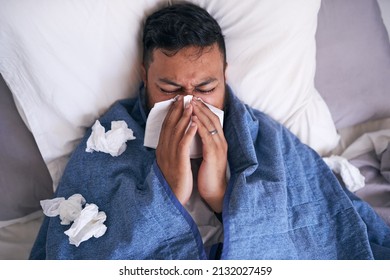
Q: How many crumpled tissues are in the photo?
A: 4